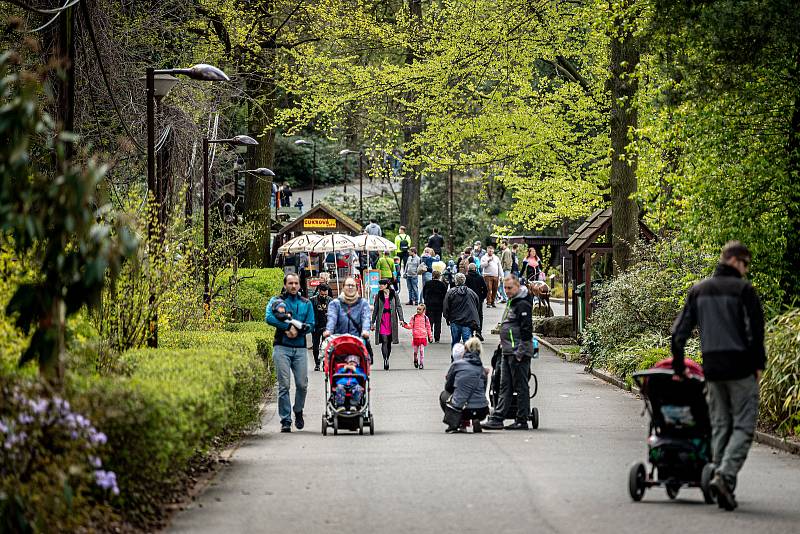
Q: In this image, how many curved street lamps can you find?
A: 5